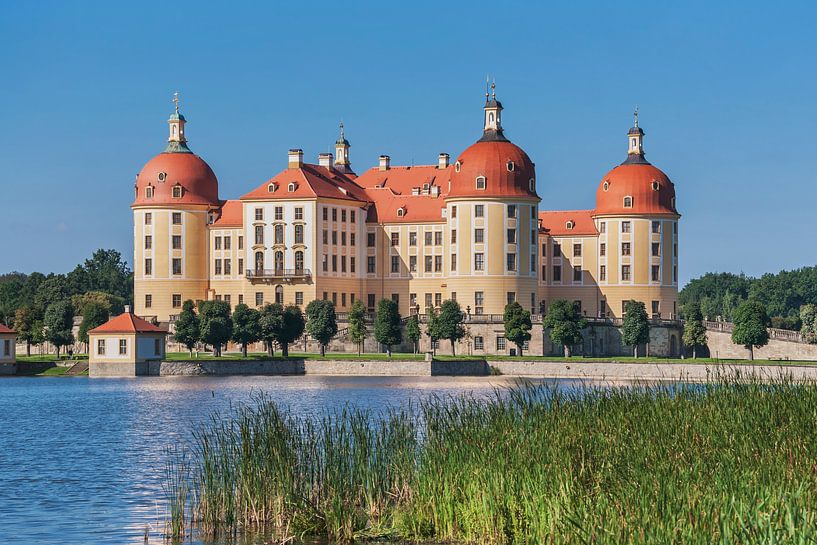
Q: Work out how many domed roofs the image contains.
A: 3